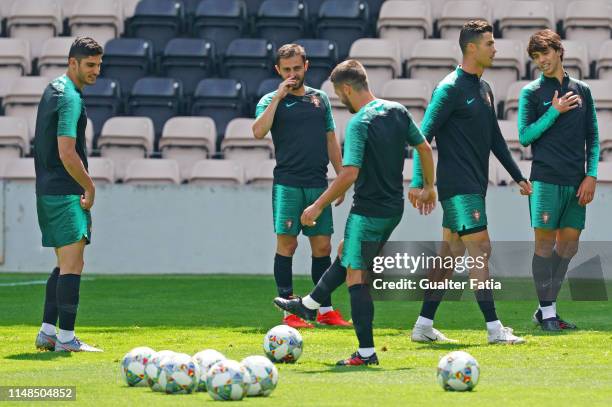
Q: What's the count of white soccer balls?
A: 8